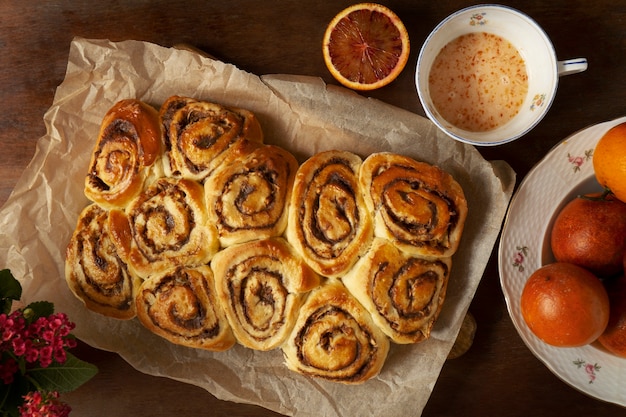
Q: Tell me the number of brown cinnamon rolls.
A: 11